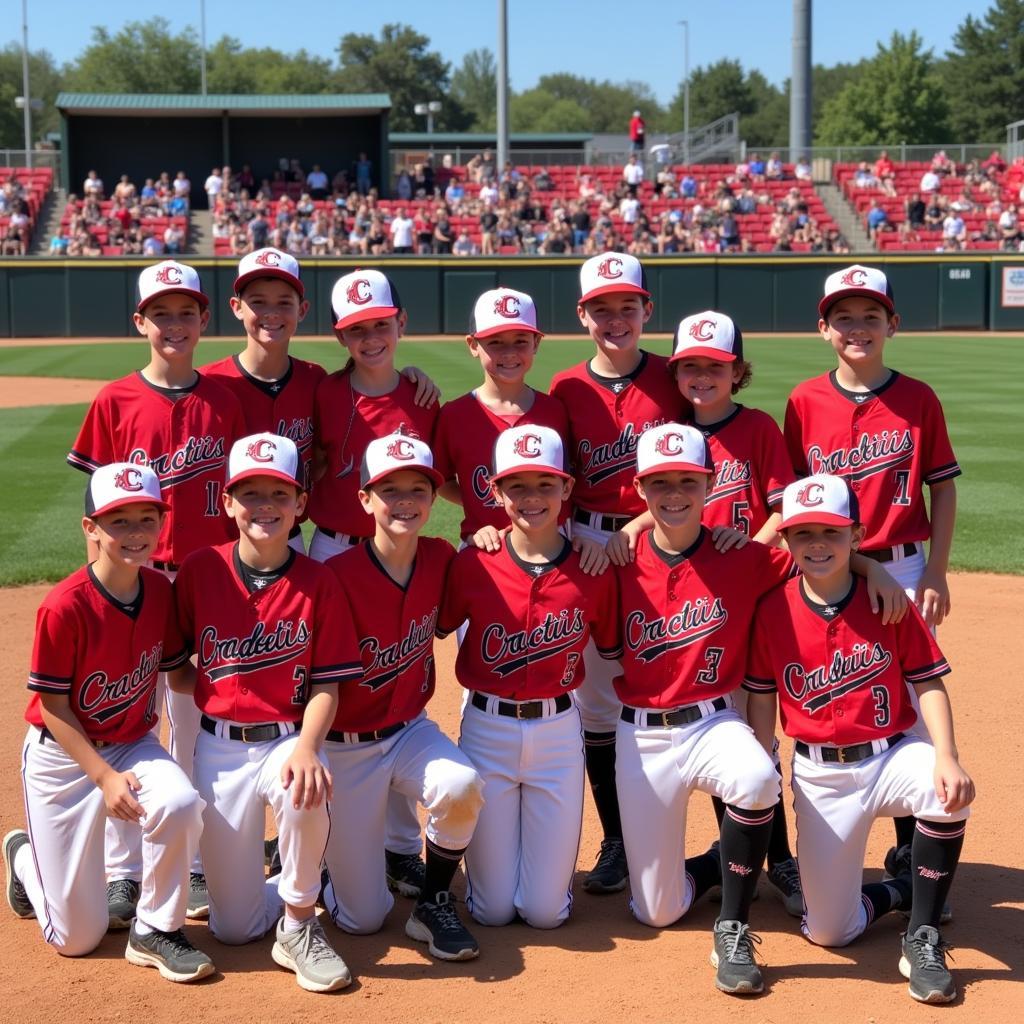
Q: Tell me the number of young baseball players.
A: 13